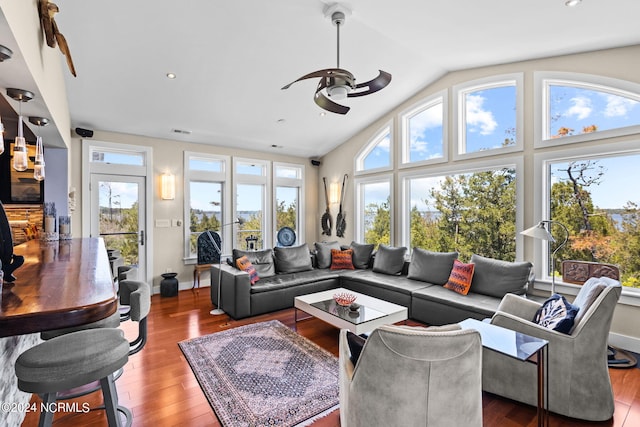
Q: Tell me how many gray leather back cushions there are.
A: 7